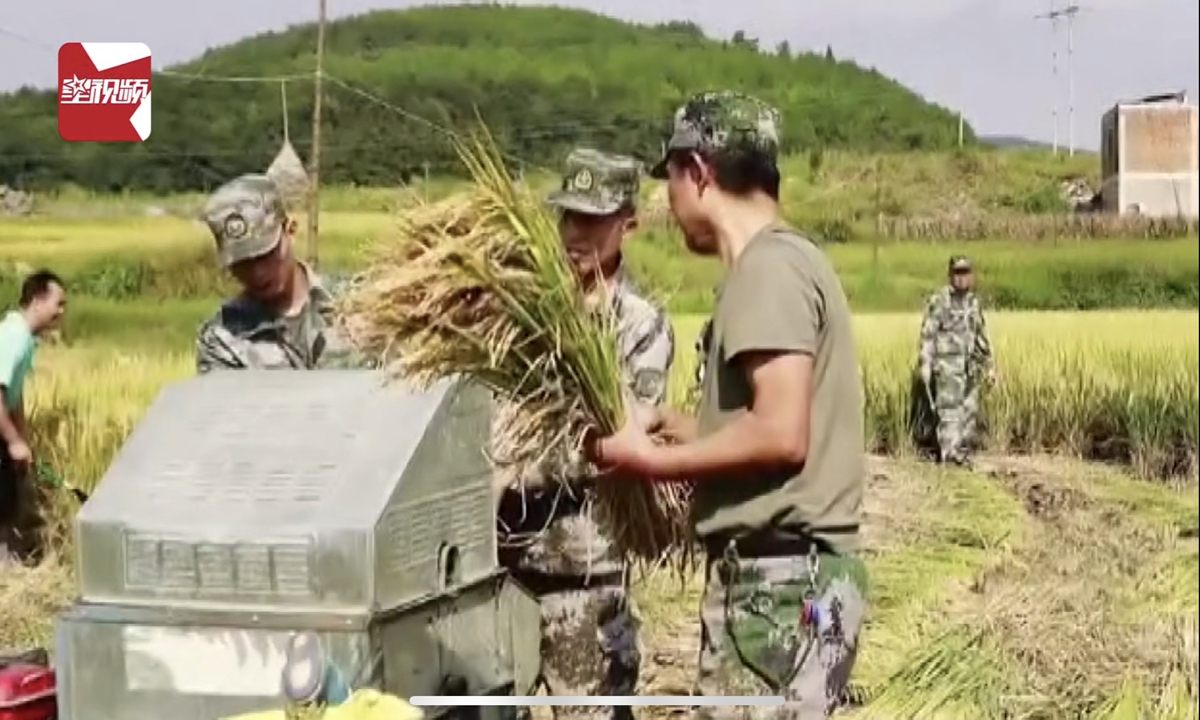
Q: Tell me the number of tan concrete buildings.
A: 1